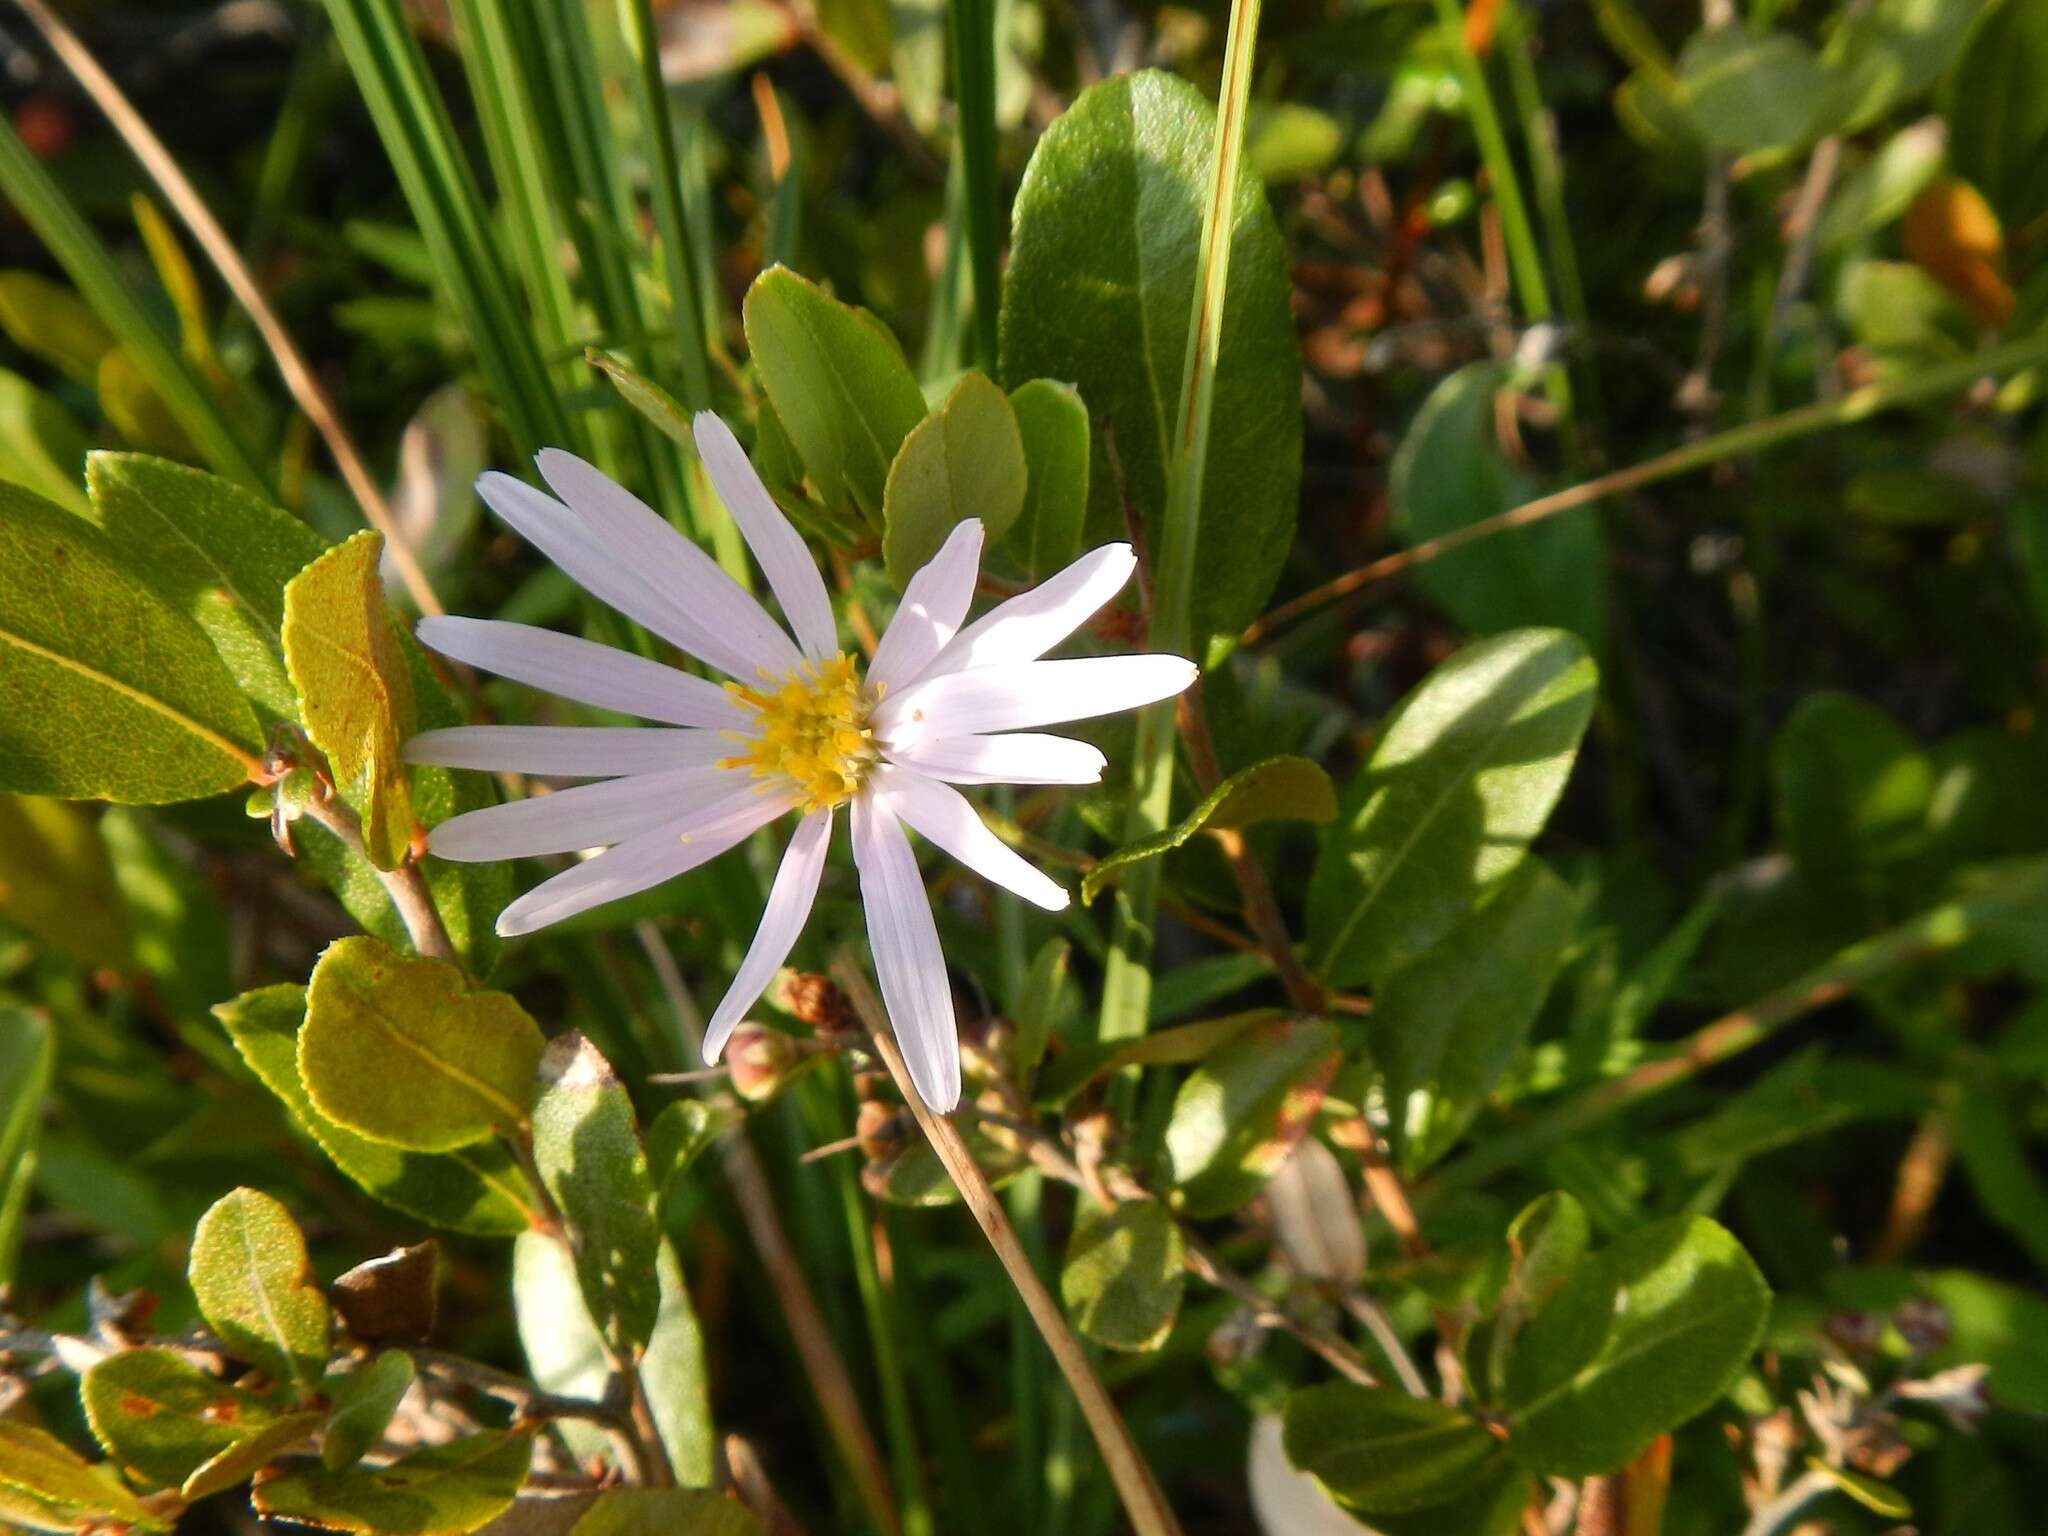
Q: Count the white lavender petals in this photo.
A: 14